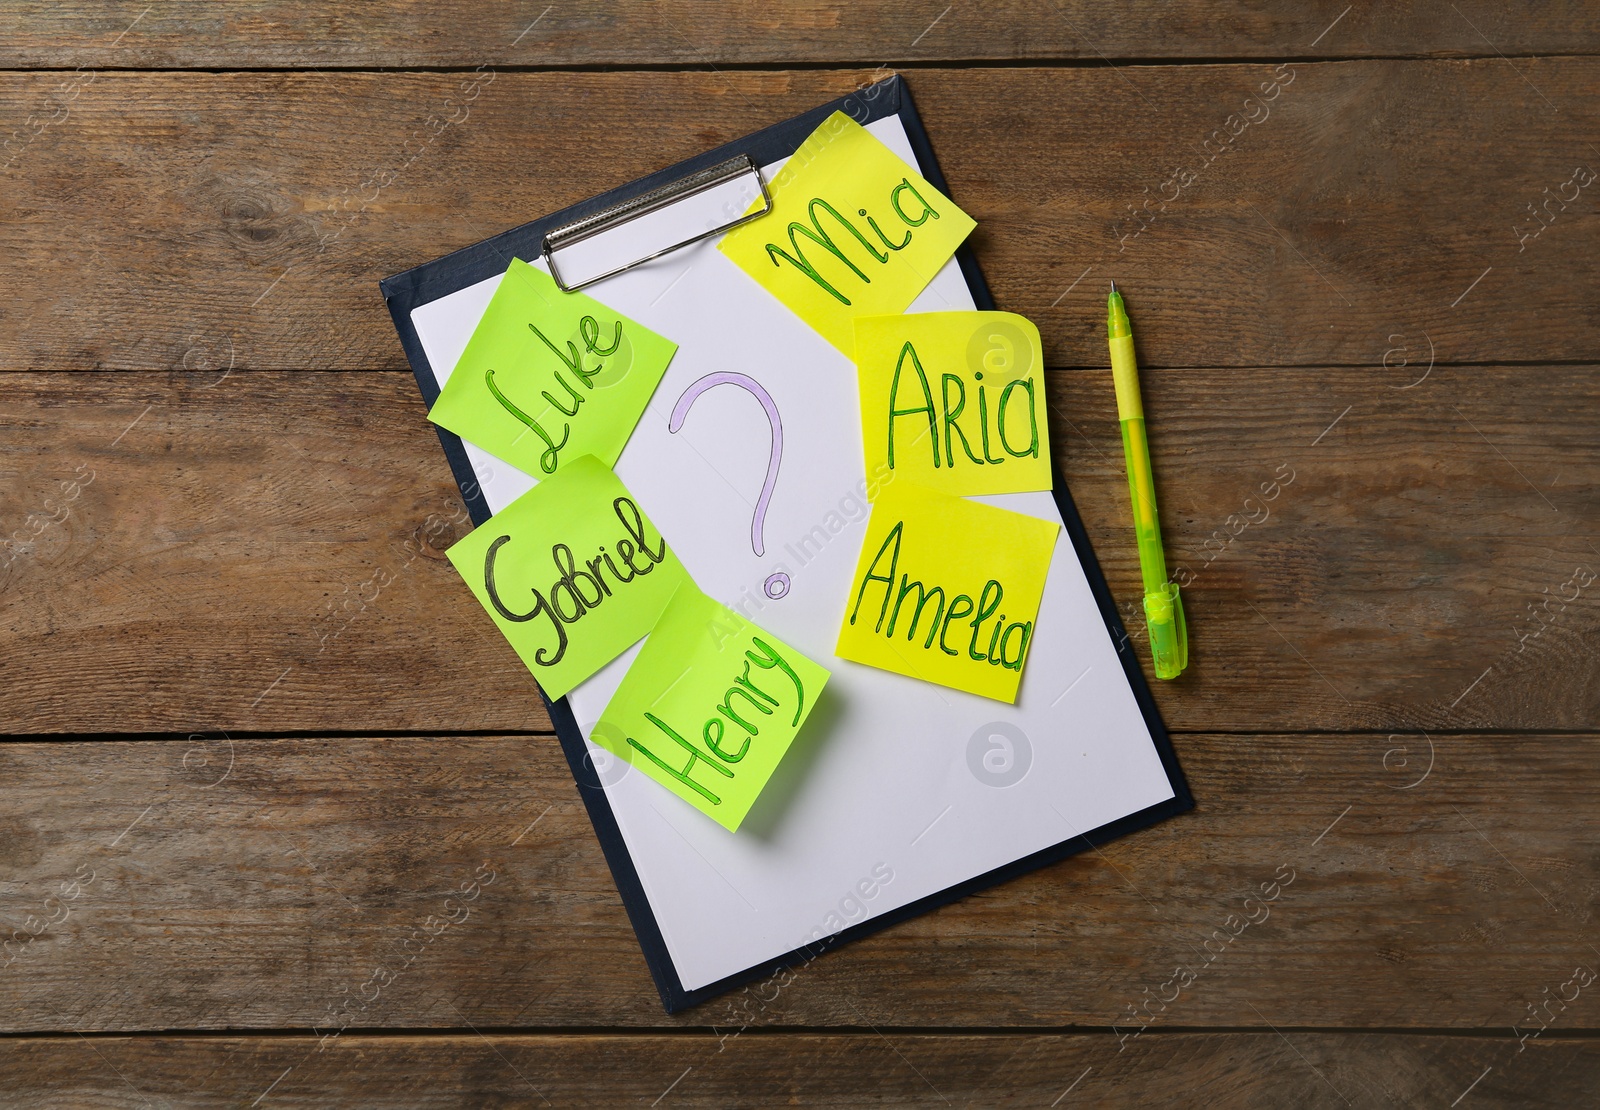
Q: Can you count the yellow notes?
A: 3